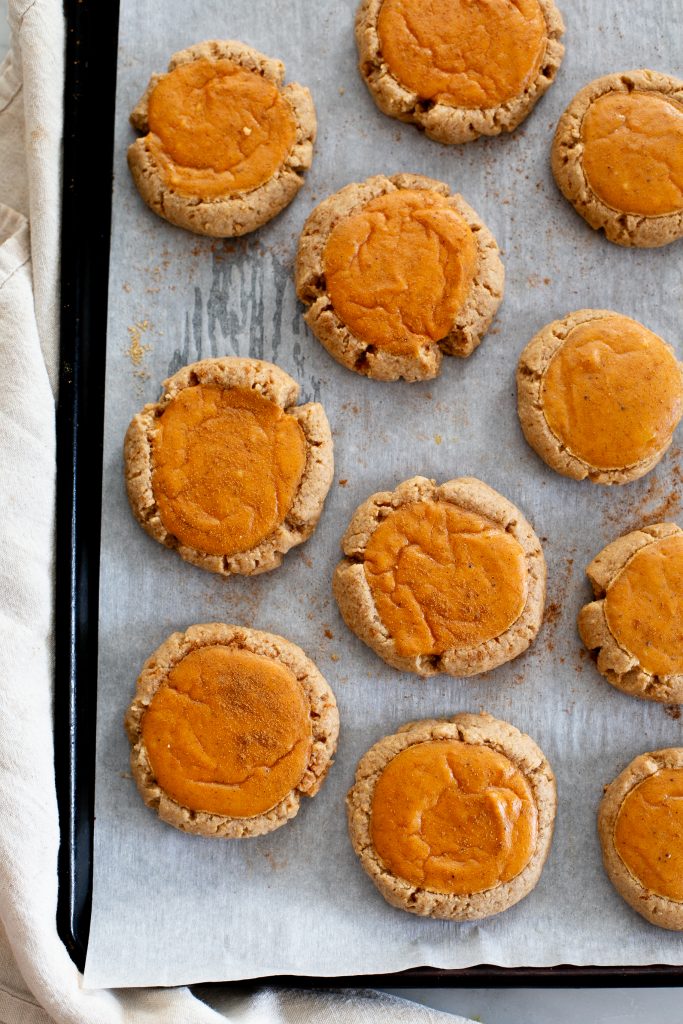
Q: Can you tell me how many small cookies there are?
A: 11